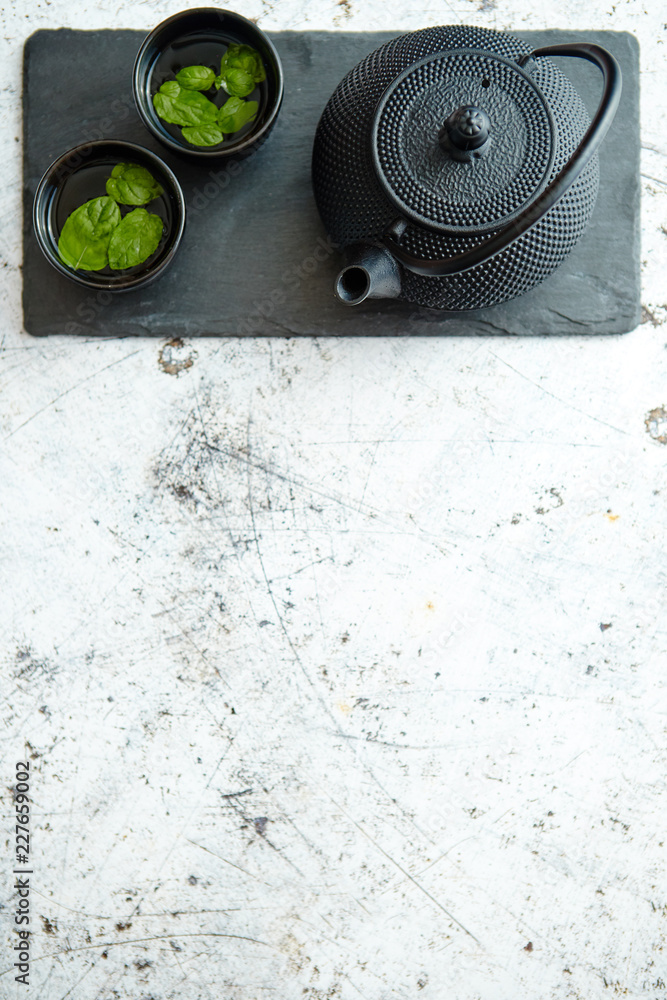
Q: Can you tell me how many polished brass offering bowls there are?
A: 0